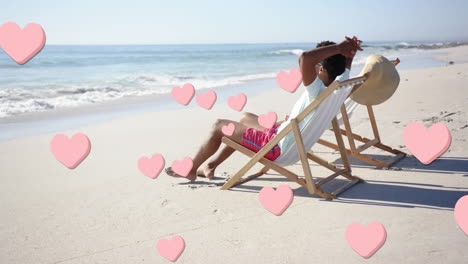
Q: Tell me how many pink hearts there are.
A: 15